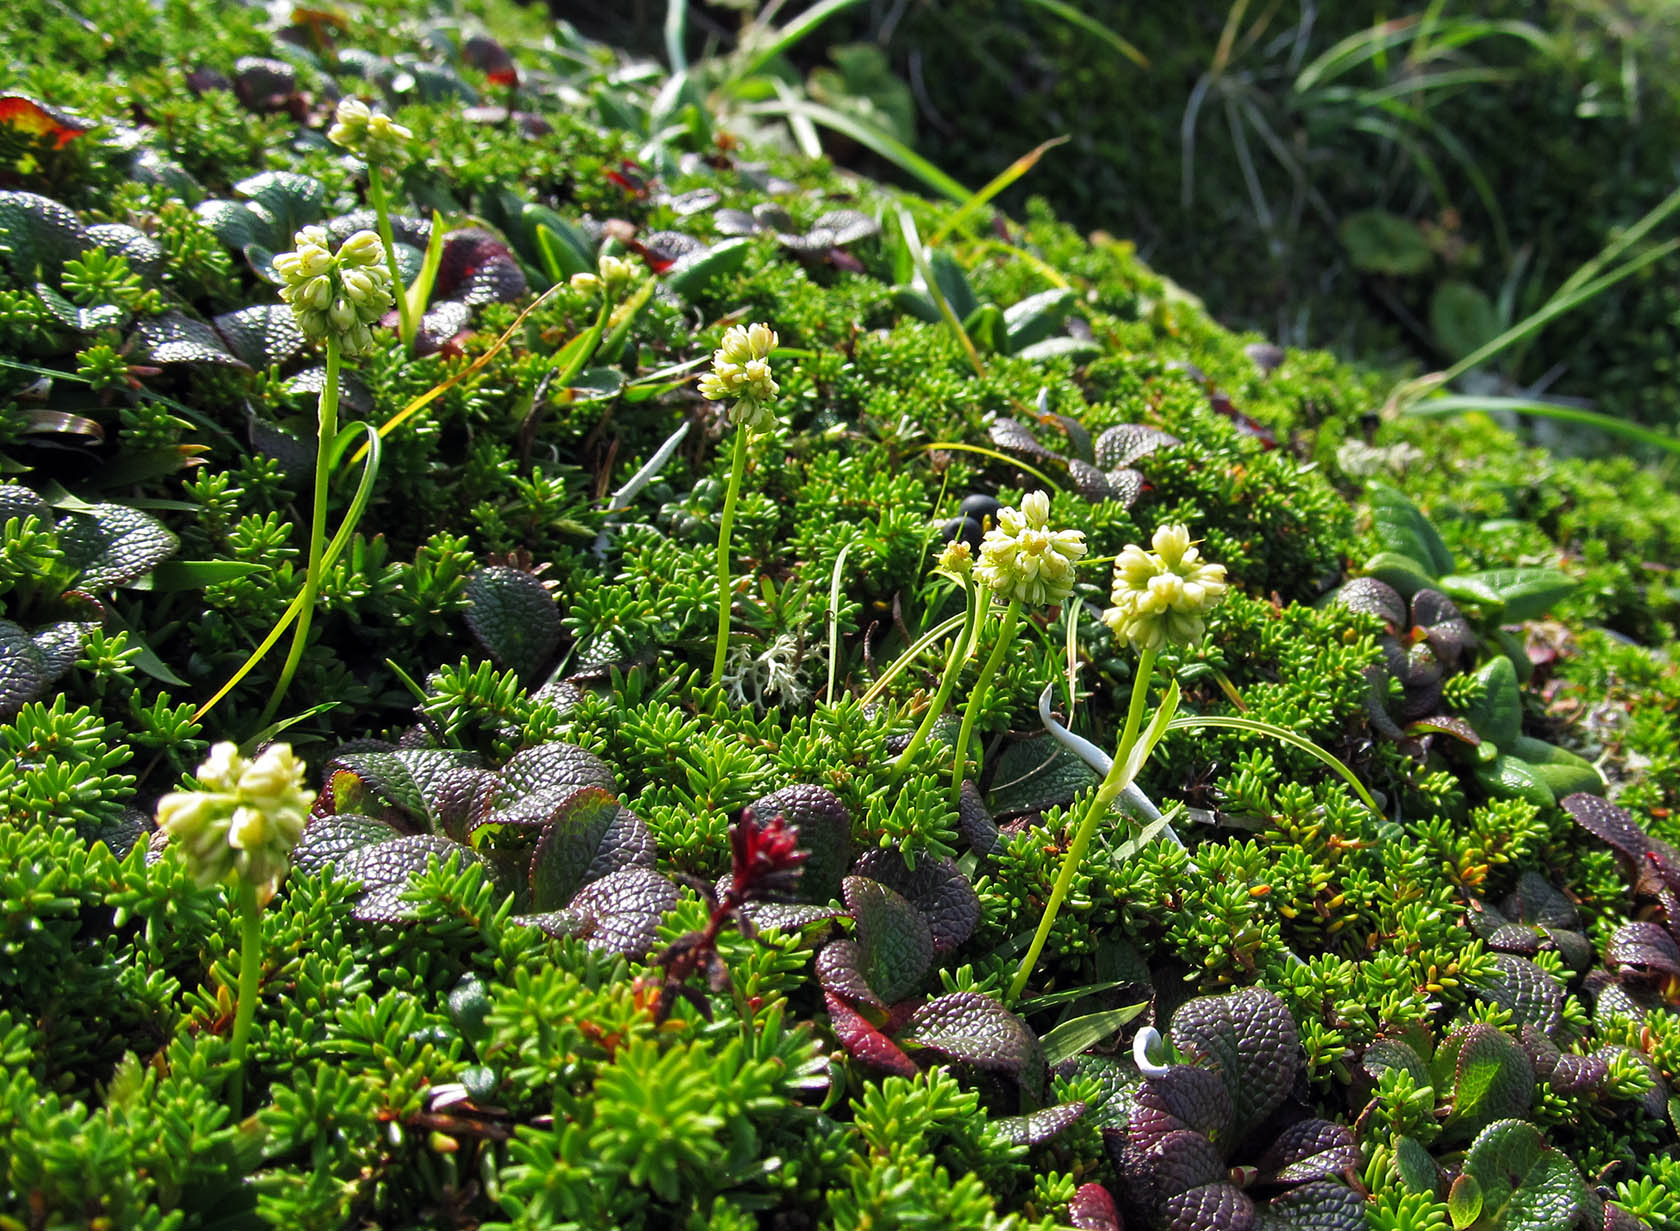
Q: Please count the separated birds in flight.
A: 0